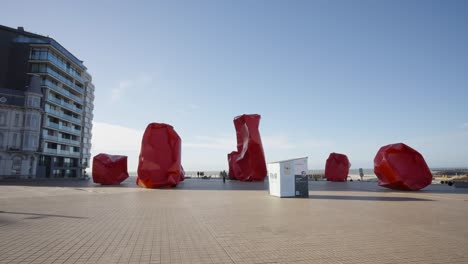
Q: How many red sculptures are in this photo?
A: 5